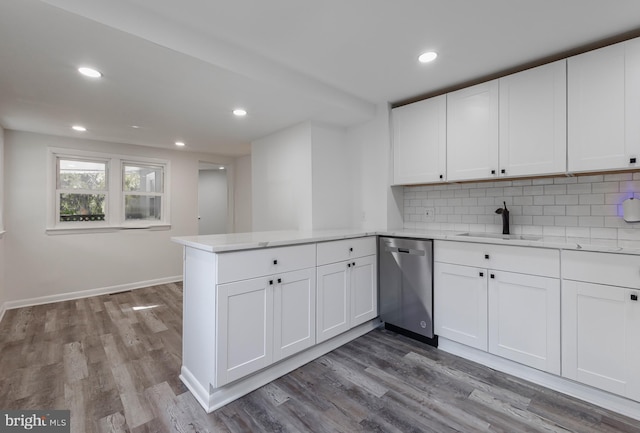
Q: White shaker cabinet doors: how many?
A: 11